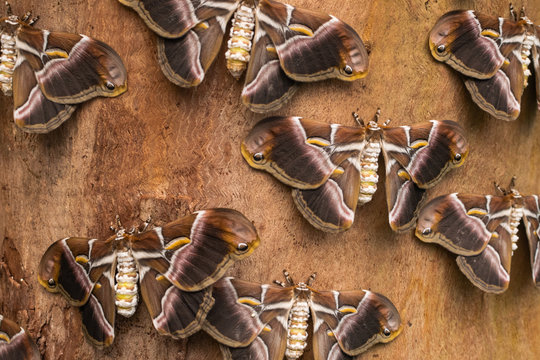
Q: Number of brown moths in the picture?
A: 8